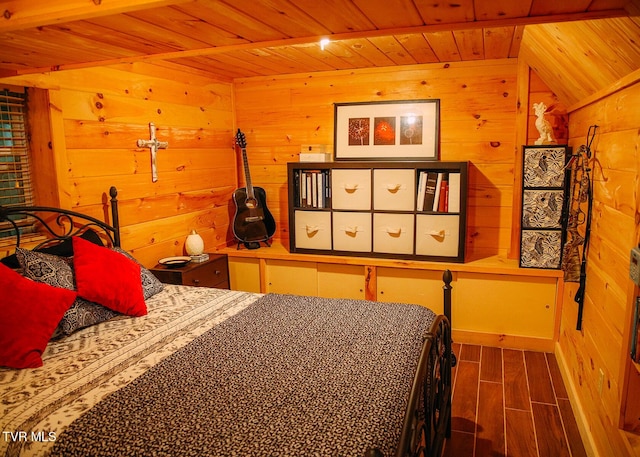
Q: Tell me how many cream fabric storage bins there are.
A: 6